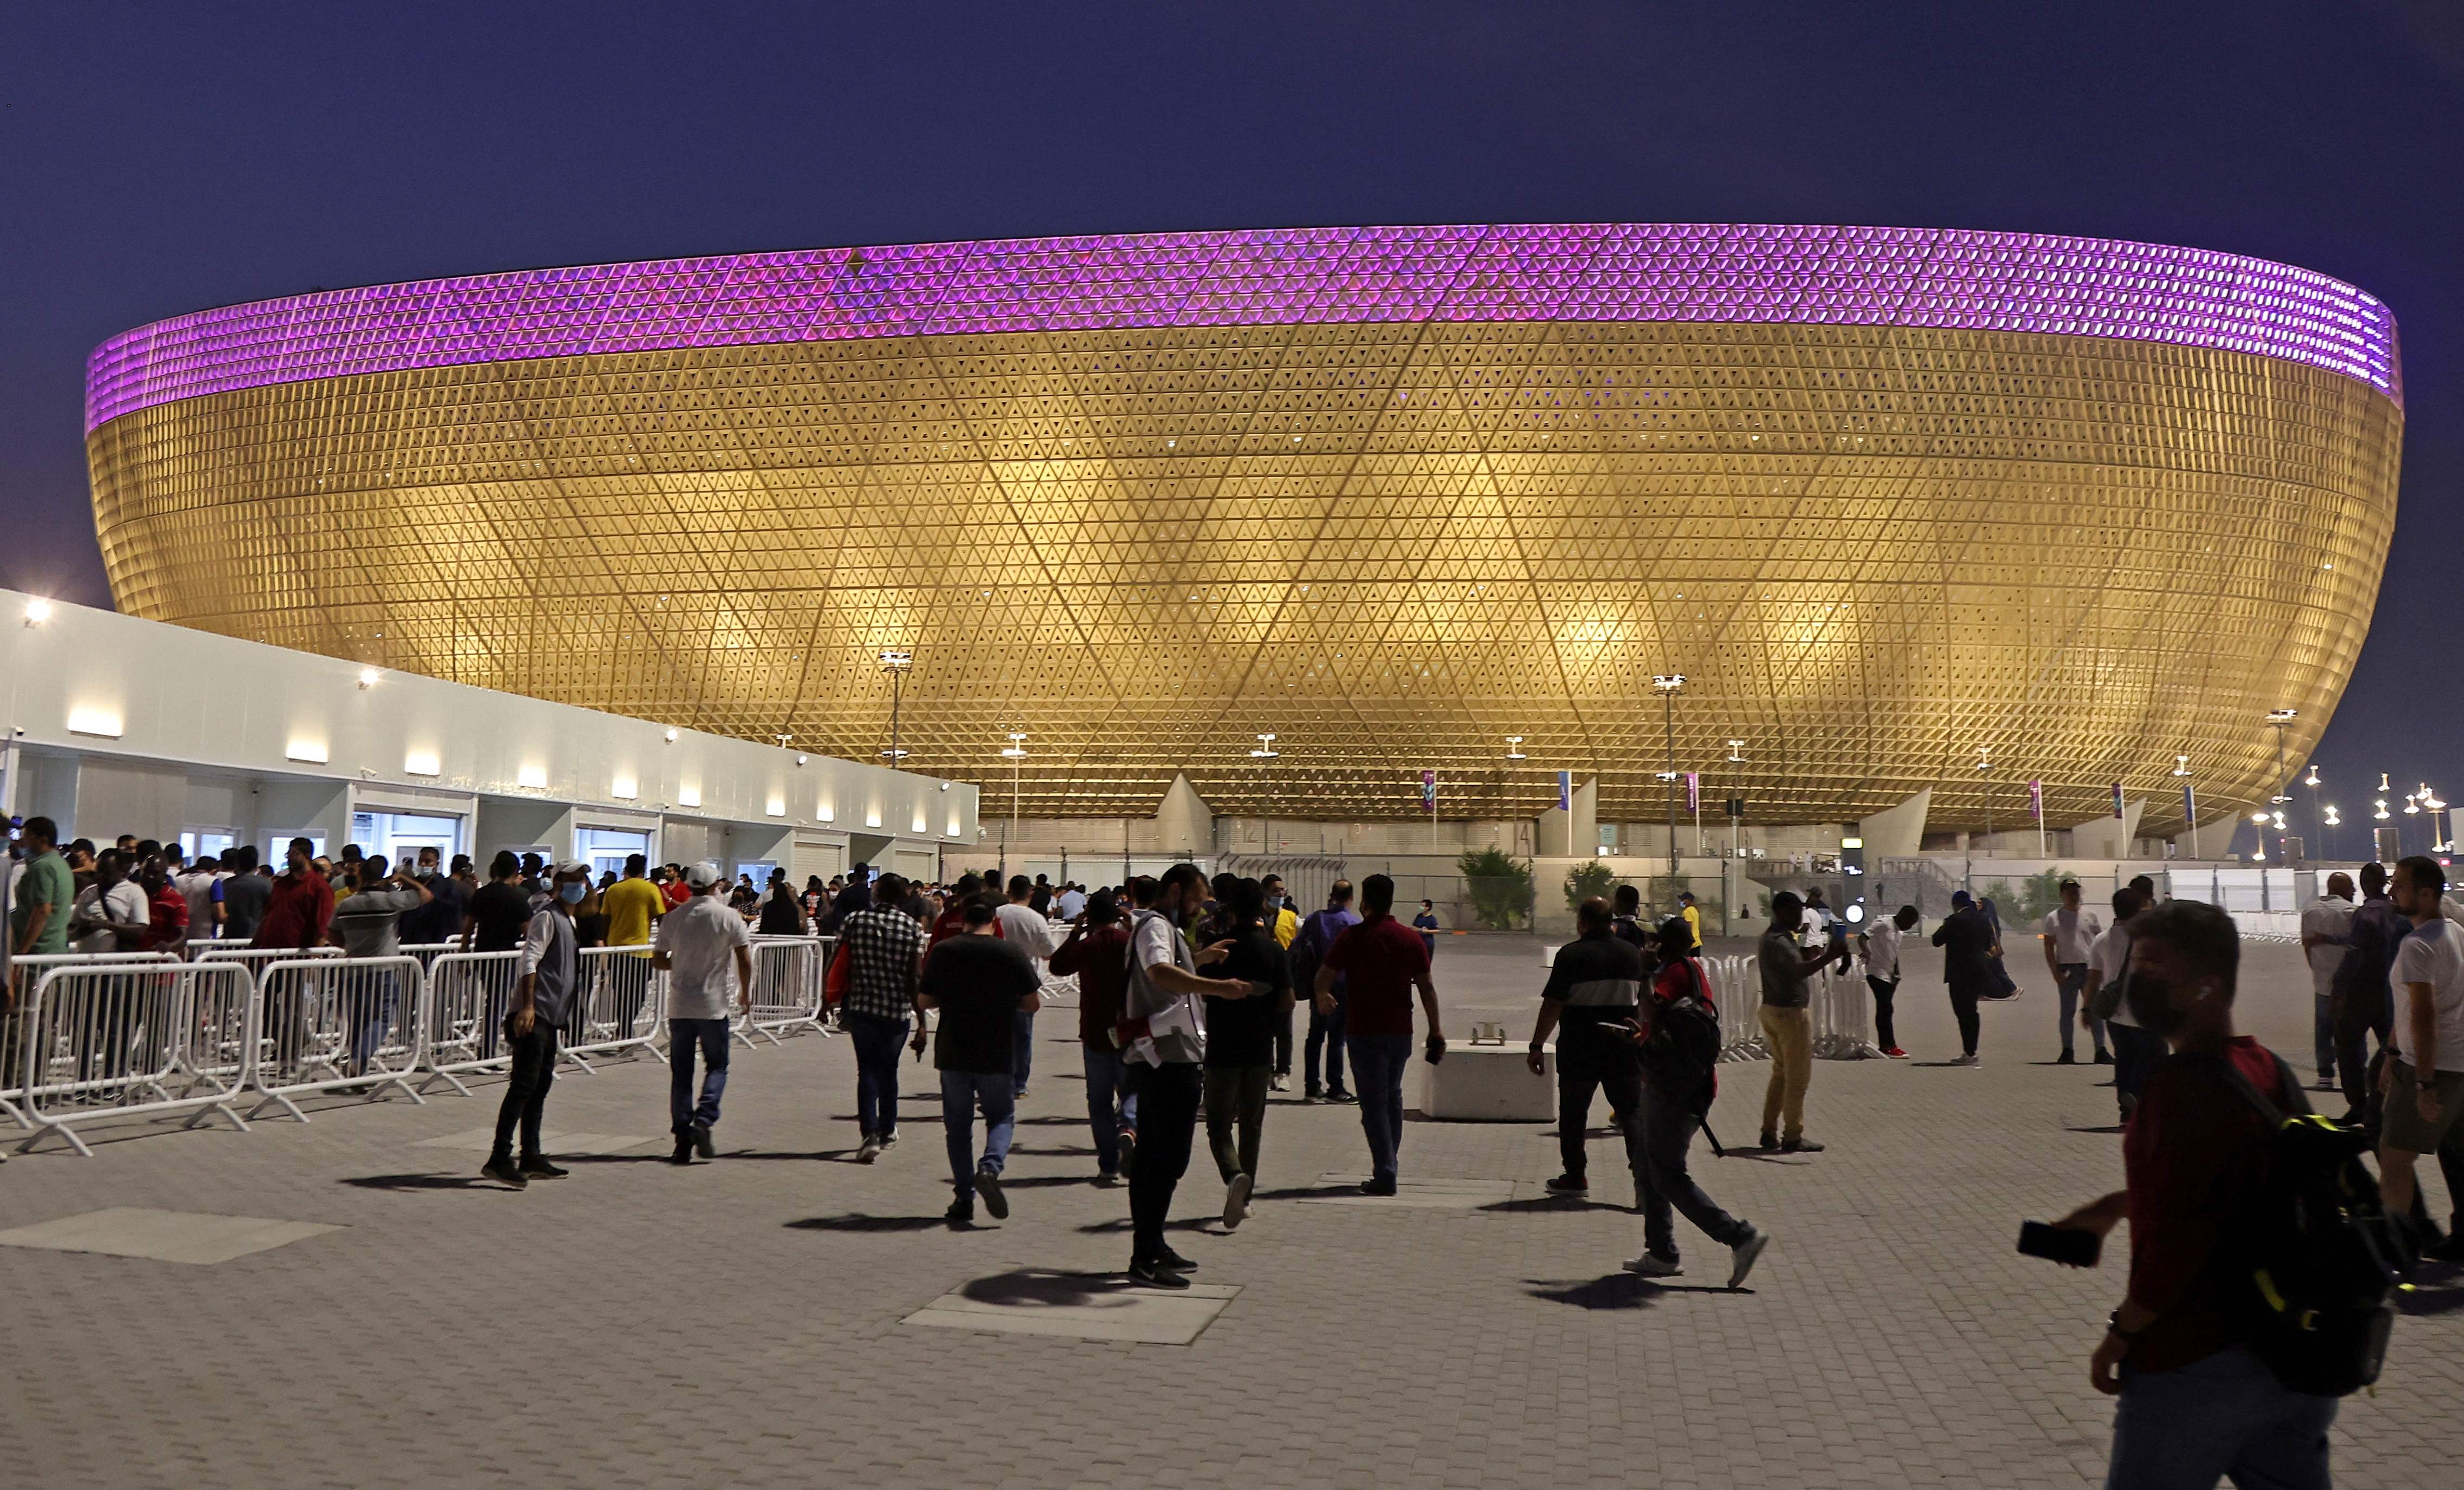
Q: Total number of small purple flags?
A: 4